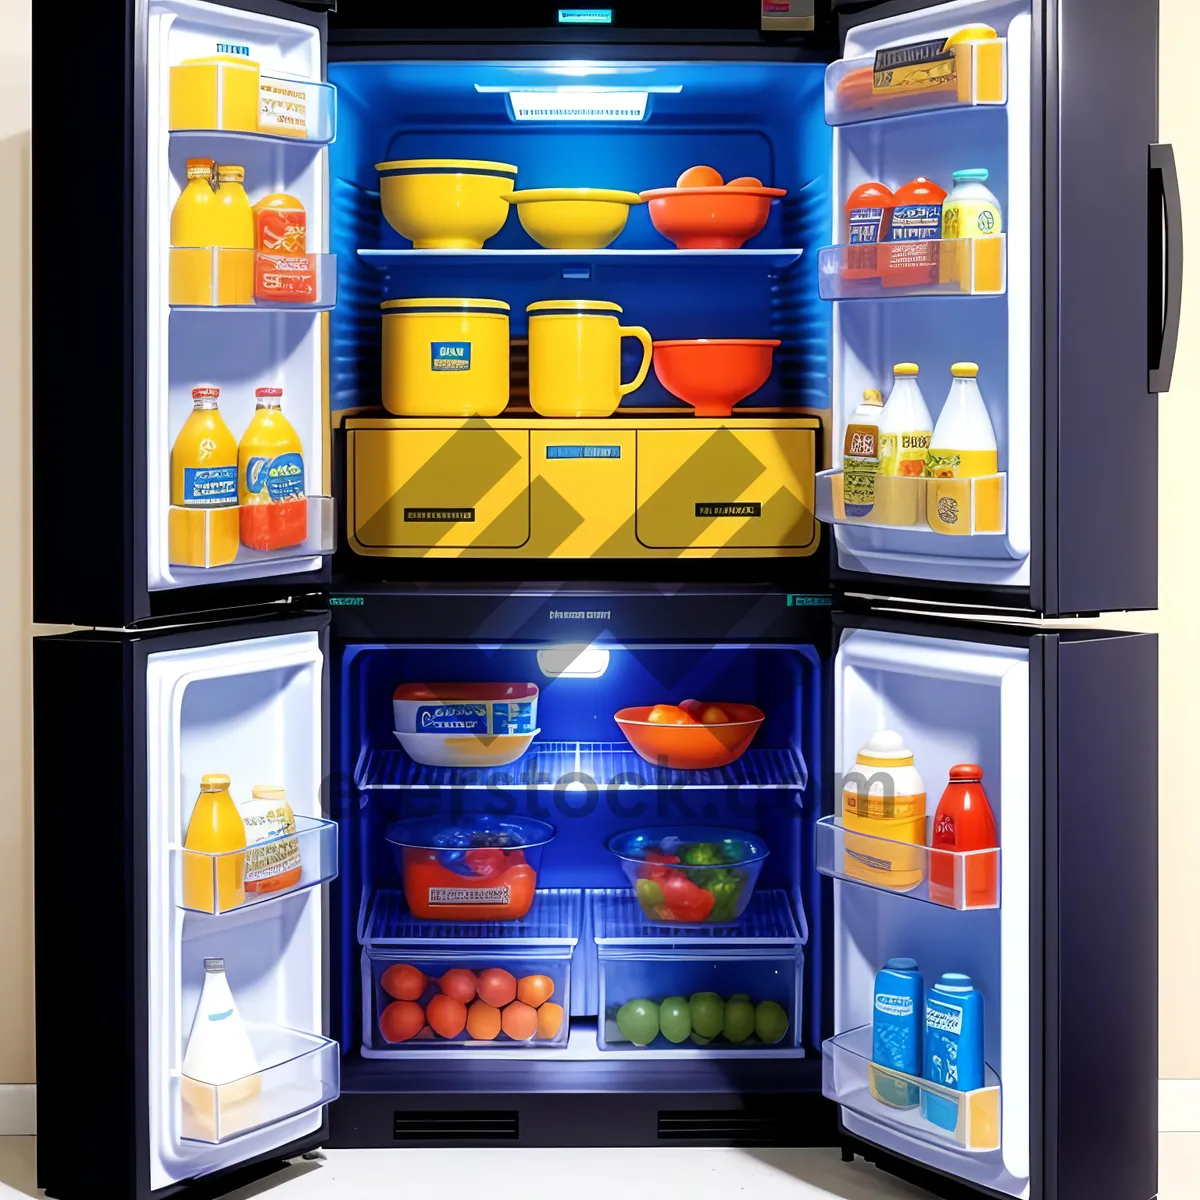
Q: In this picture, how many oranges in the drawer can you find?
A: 9